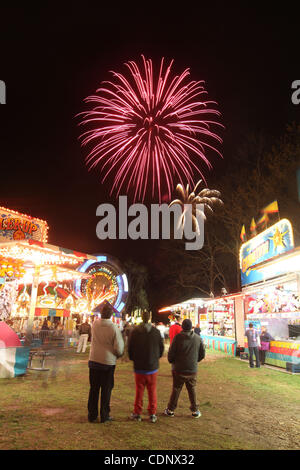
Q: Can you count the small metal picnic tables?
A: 1